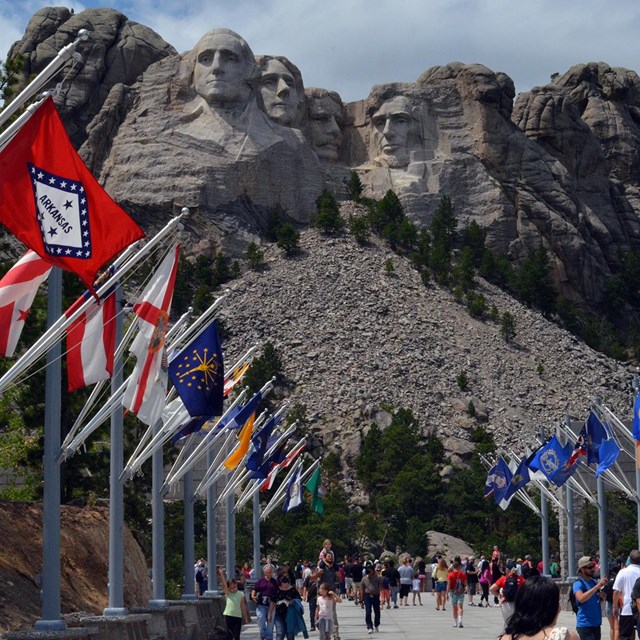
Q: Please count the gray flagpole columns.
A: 11